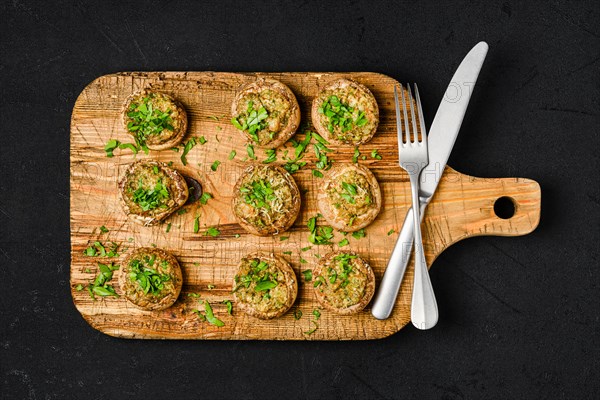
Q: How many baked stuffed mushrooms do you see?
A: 9